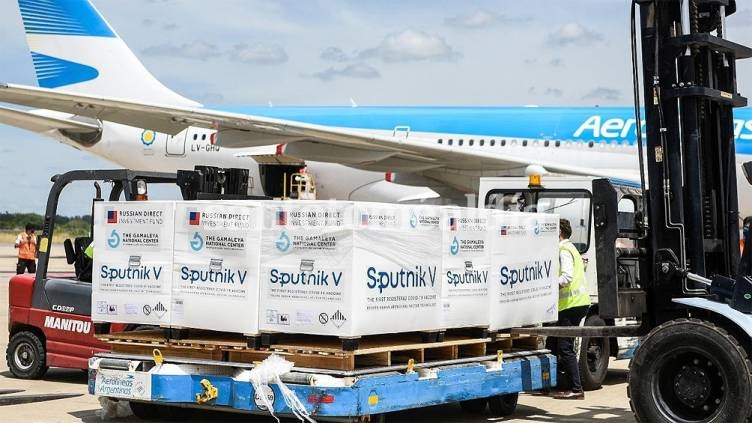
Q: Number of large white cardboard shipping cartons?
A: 5